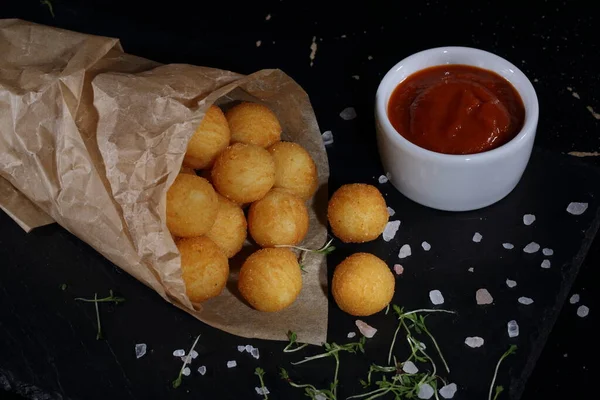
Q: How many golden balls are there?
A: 11